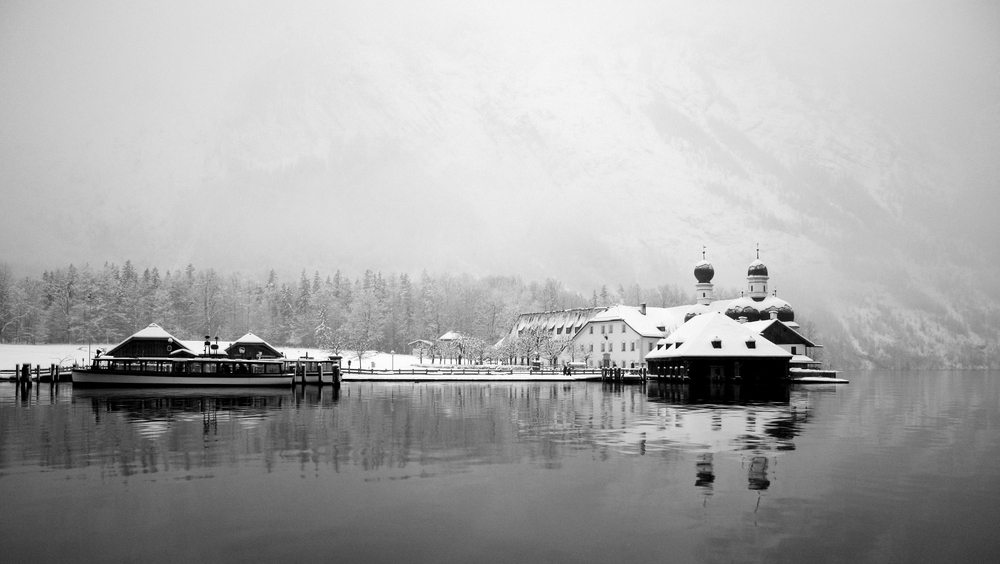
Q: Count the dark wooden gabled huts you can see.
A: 2